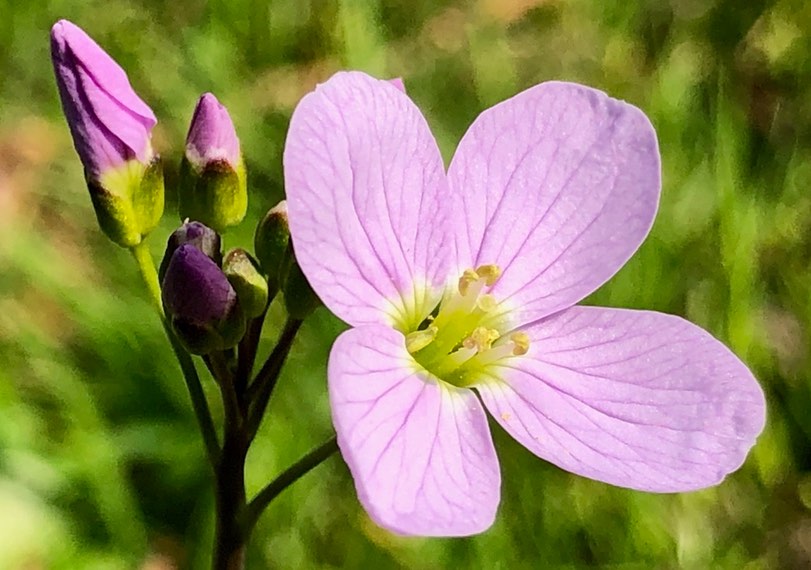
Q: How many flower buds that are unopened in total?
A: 7